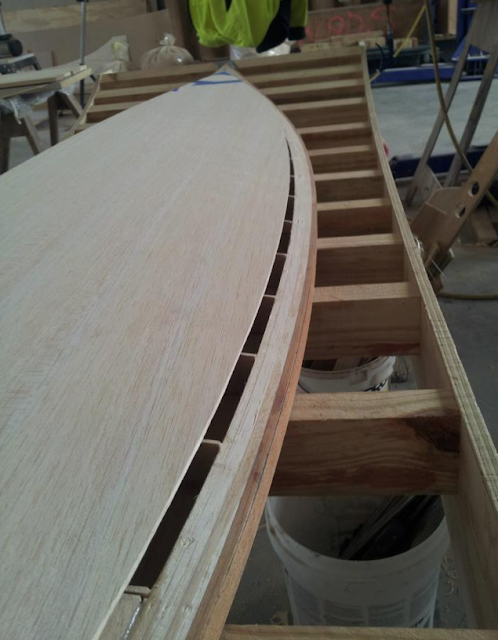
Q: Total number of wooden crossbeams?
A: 12